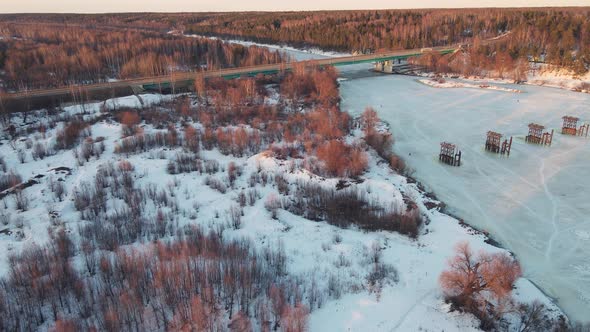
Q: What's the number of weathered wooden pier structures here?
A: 4